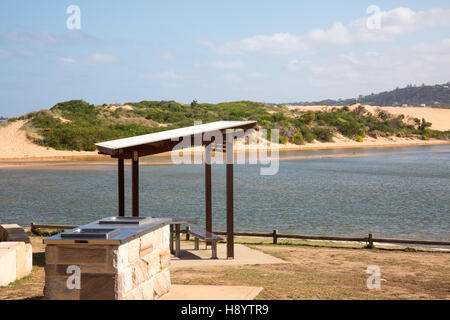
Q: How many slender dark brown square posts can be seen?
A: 4